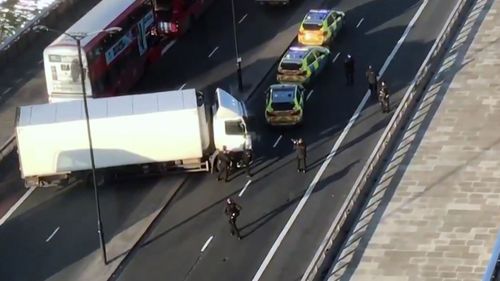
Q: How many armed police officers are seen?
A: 7